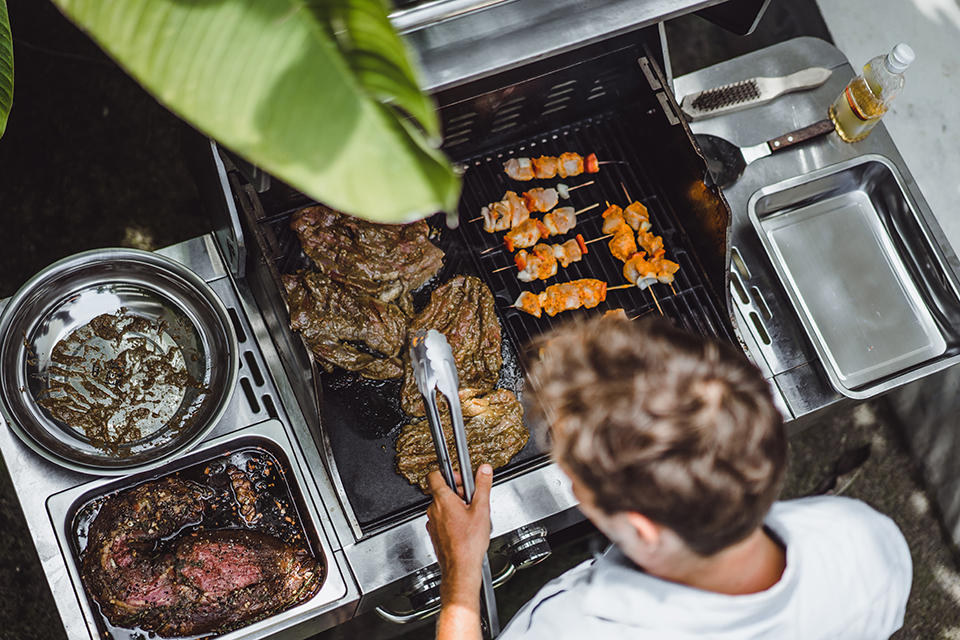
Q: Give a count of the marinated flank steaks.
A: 4